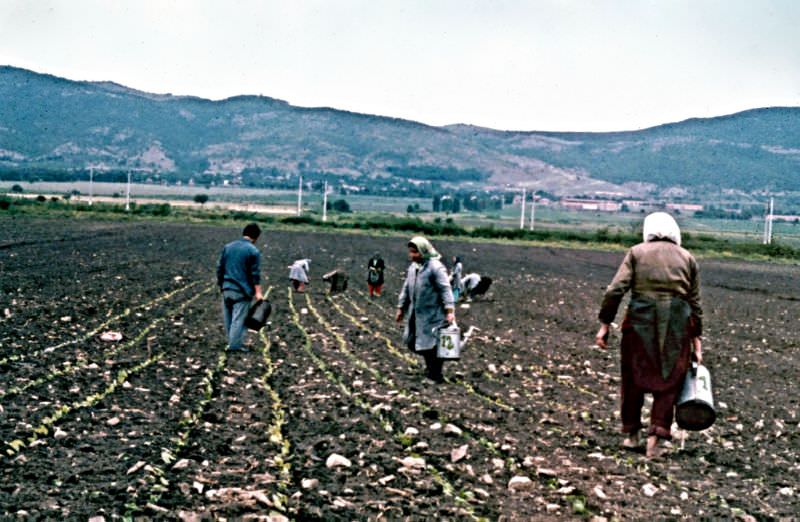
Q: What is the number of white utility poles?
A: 8